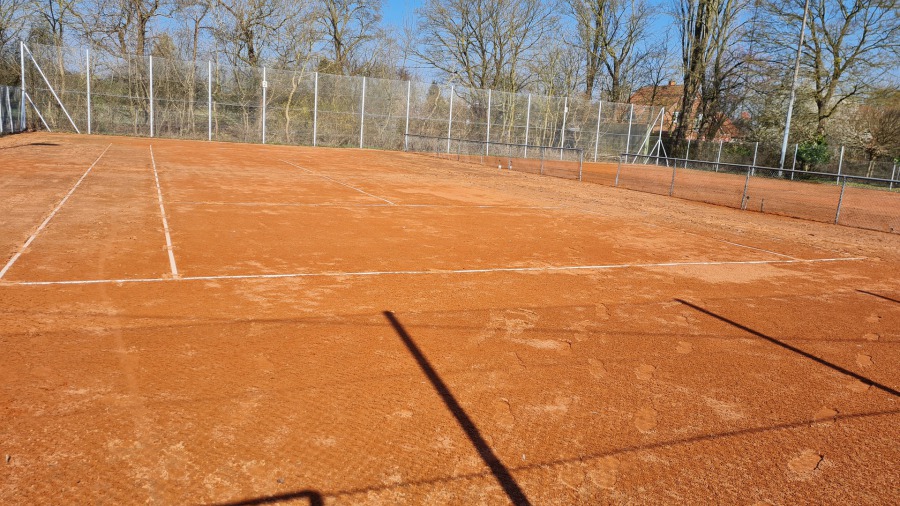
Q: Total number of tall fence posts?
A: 15